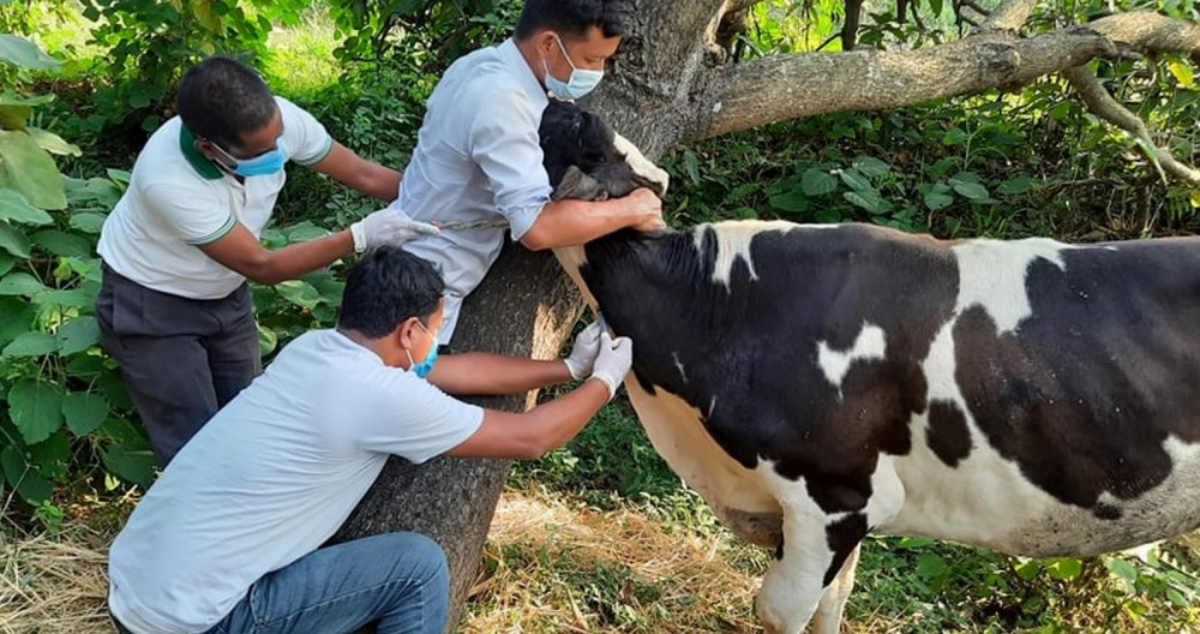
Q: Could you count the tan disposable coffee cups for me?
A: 0